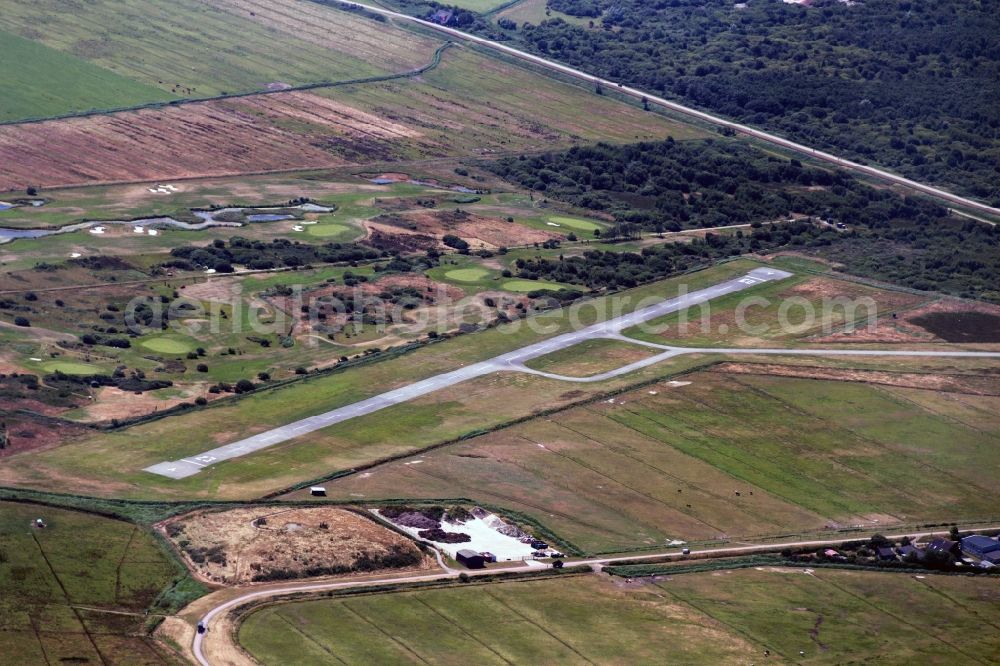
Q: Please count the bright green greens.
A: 6